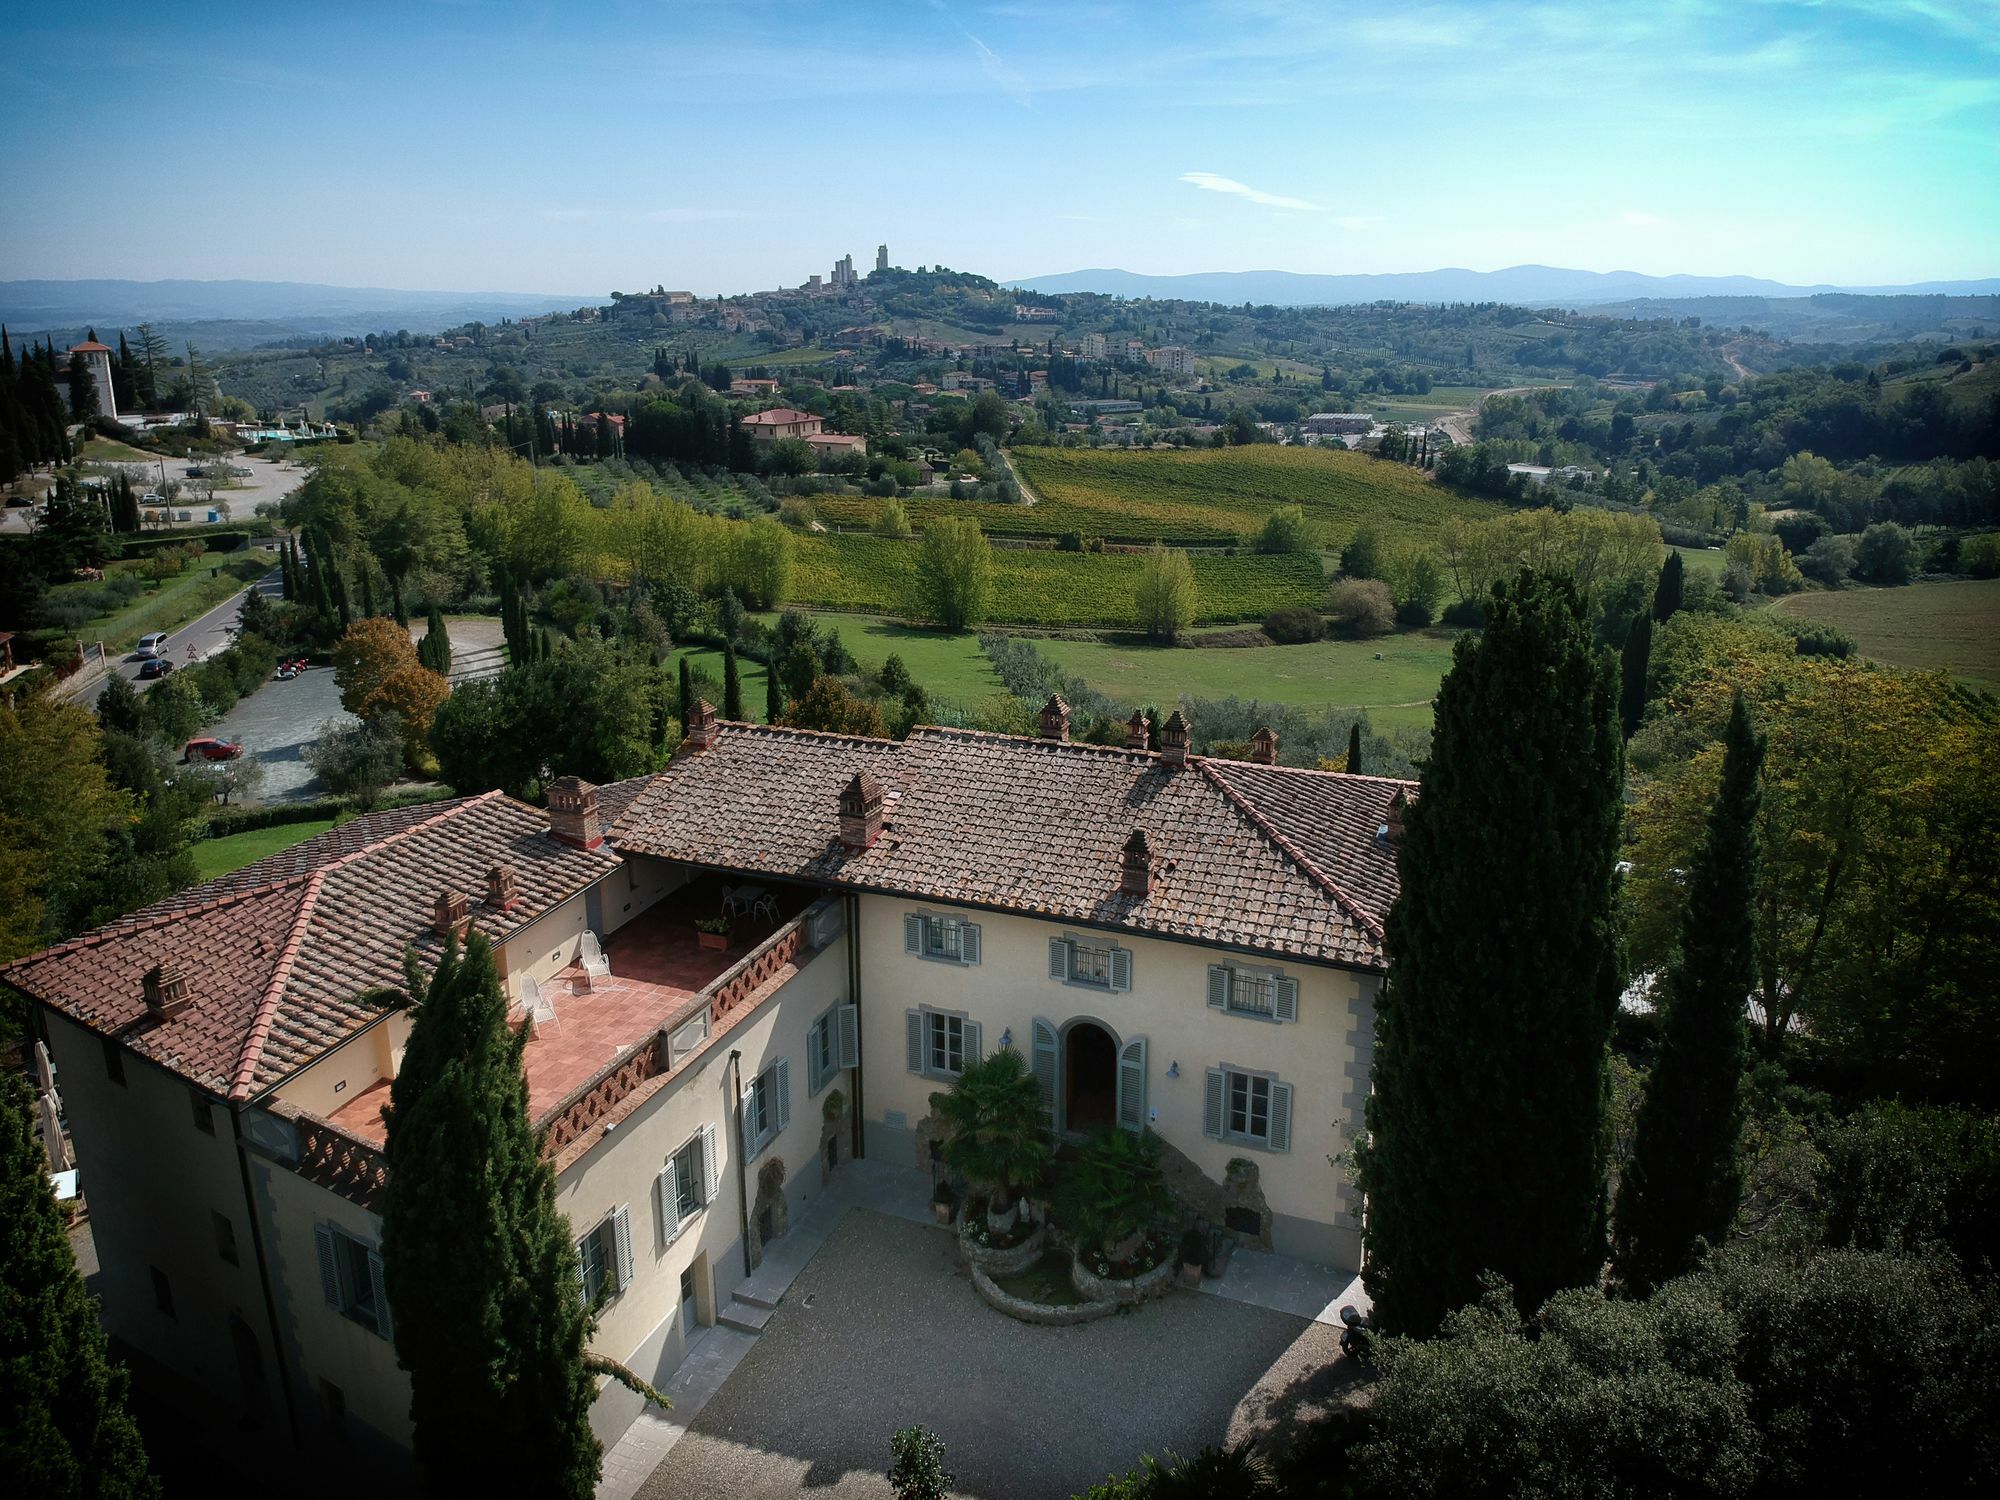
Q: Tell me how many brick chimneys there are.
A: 12